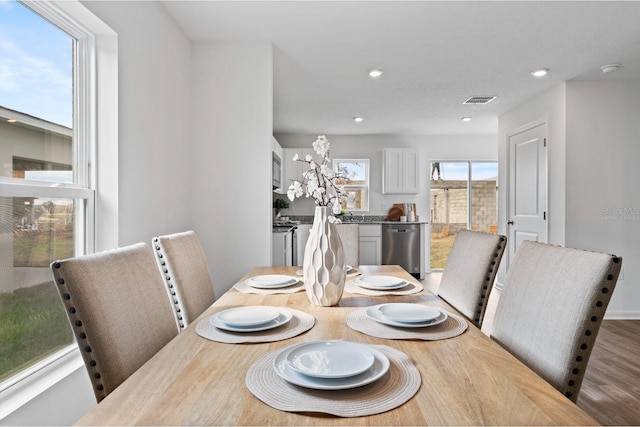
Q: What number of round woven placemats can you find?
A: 6